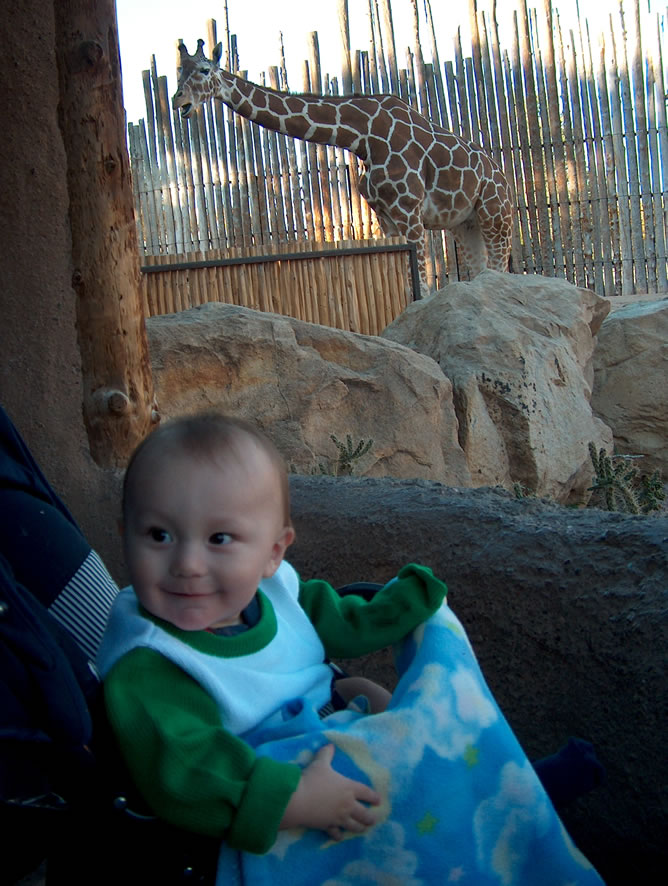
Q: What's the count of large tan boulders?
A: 3